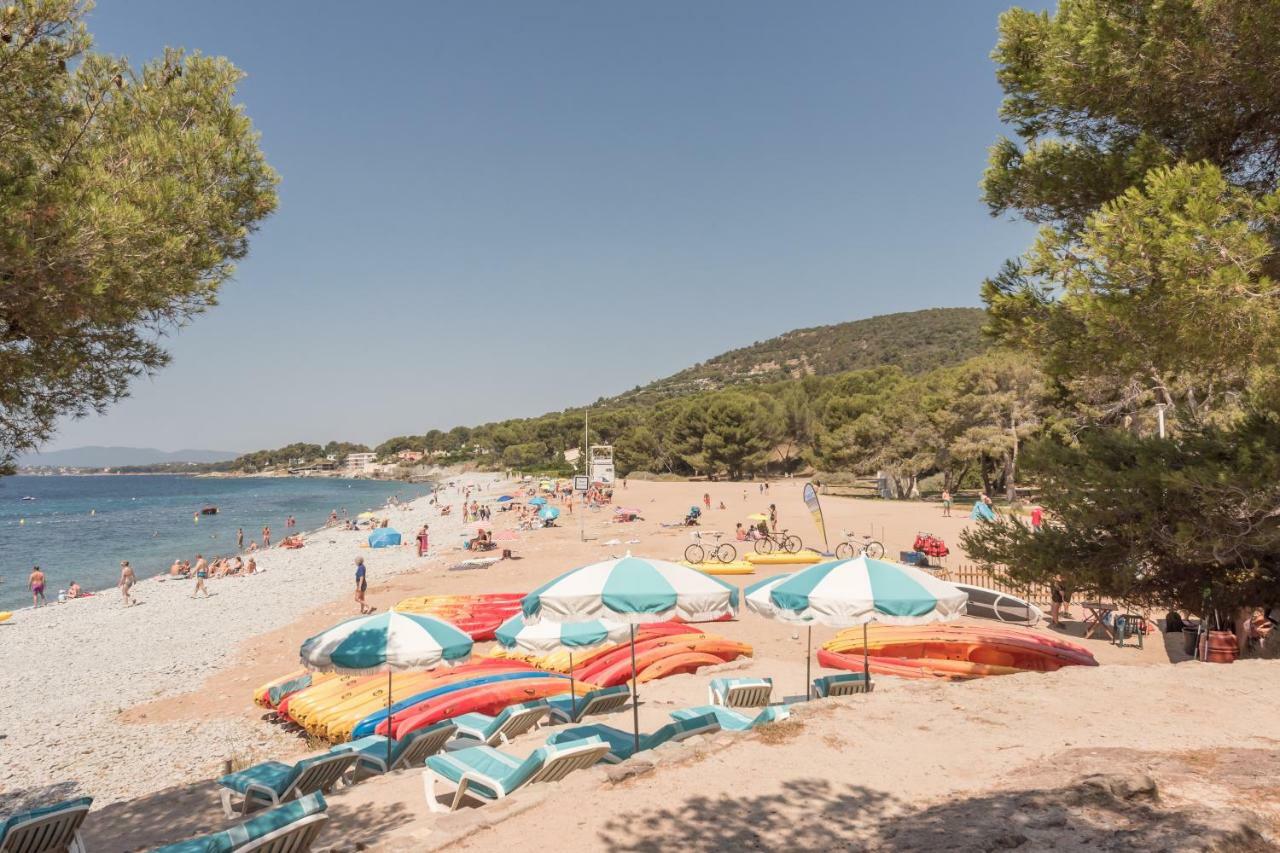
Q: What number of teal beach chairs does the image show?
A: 11